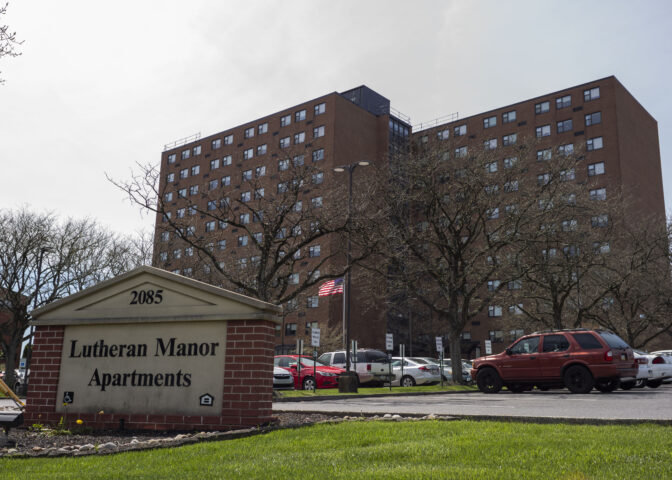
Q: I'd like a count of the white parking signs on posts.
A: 4